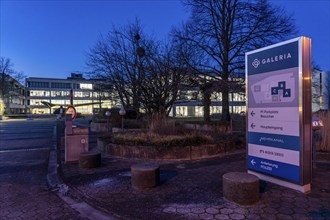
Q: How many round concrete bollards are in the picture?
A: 3